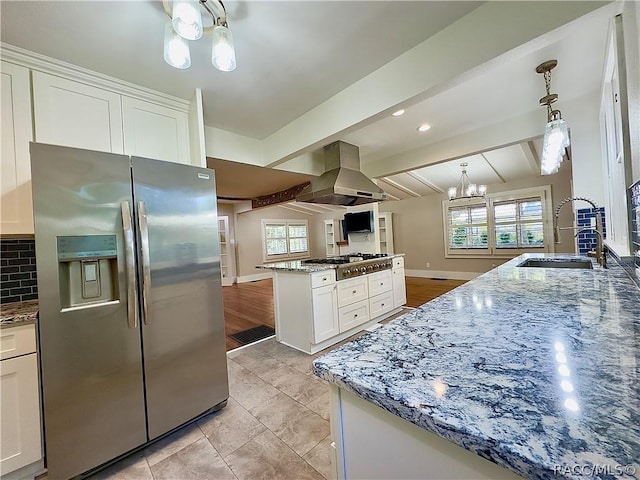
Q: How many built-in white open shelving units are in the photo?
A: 2